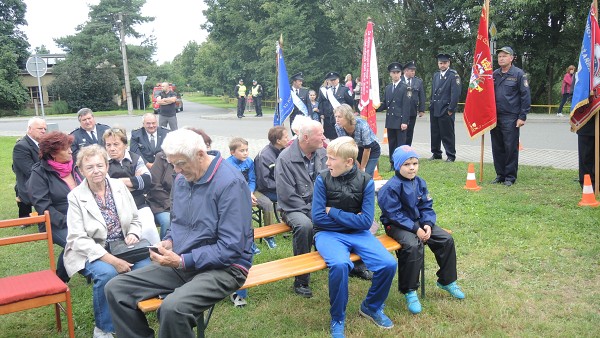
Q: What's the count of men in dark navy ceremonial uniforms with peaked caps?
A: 5